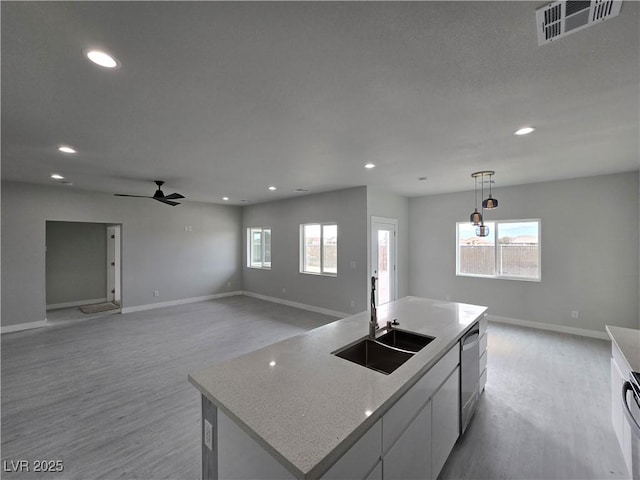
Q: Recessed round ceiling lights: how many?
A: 7